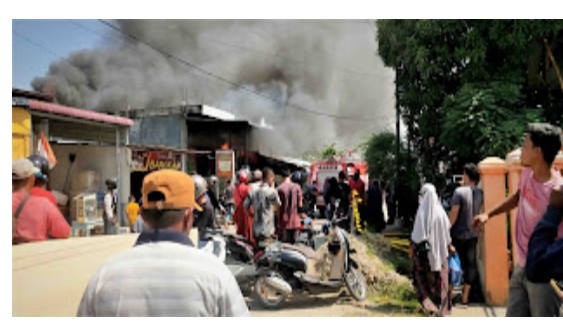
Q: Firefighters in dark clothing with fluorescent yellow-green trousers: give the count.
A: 0